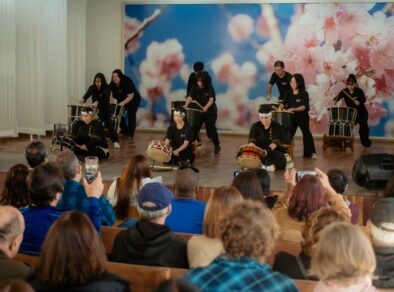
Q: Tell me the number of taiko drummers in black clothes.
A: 10